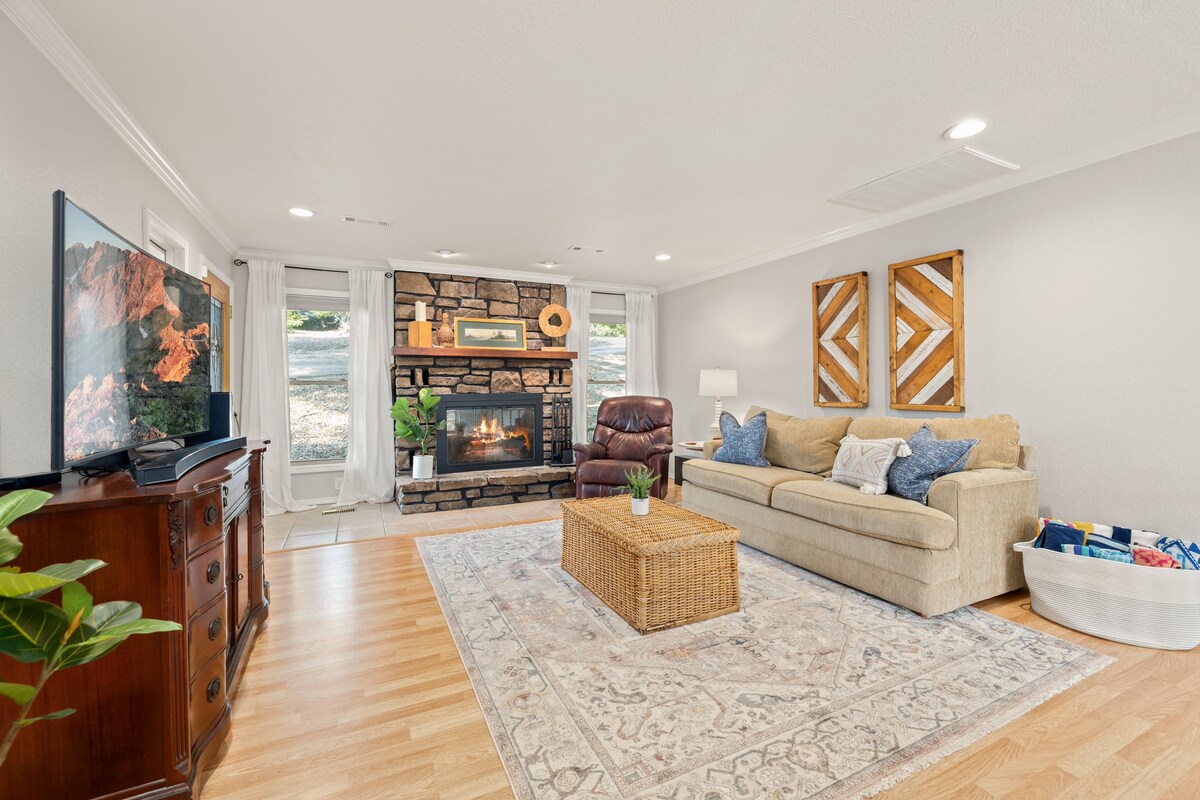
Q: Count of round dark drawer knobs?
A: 4